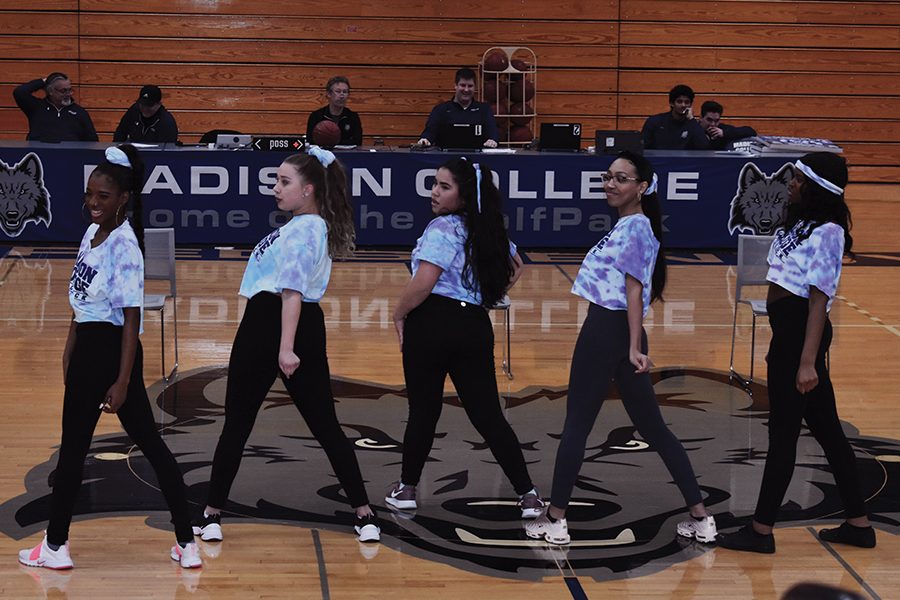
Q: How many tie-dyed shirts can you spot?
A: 5